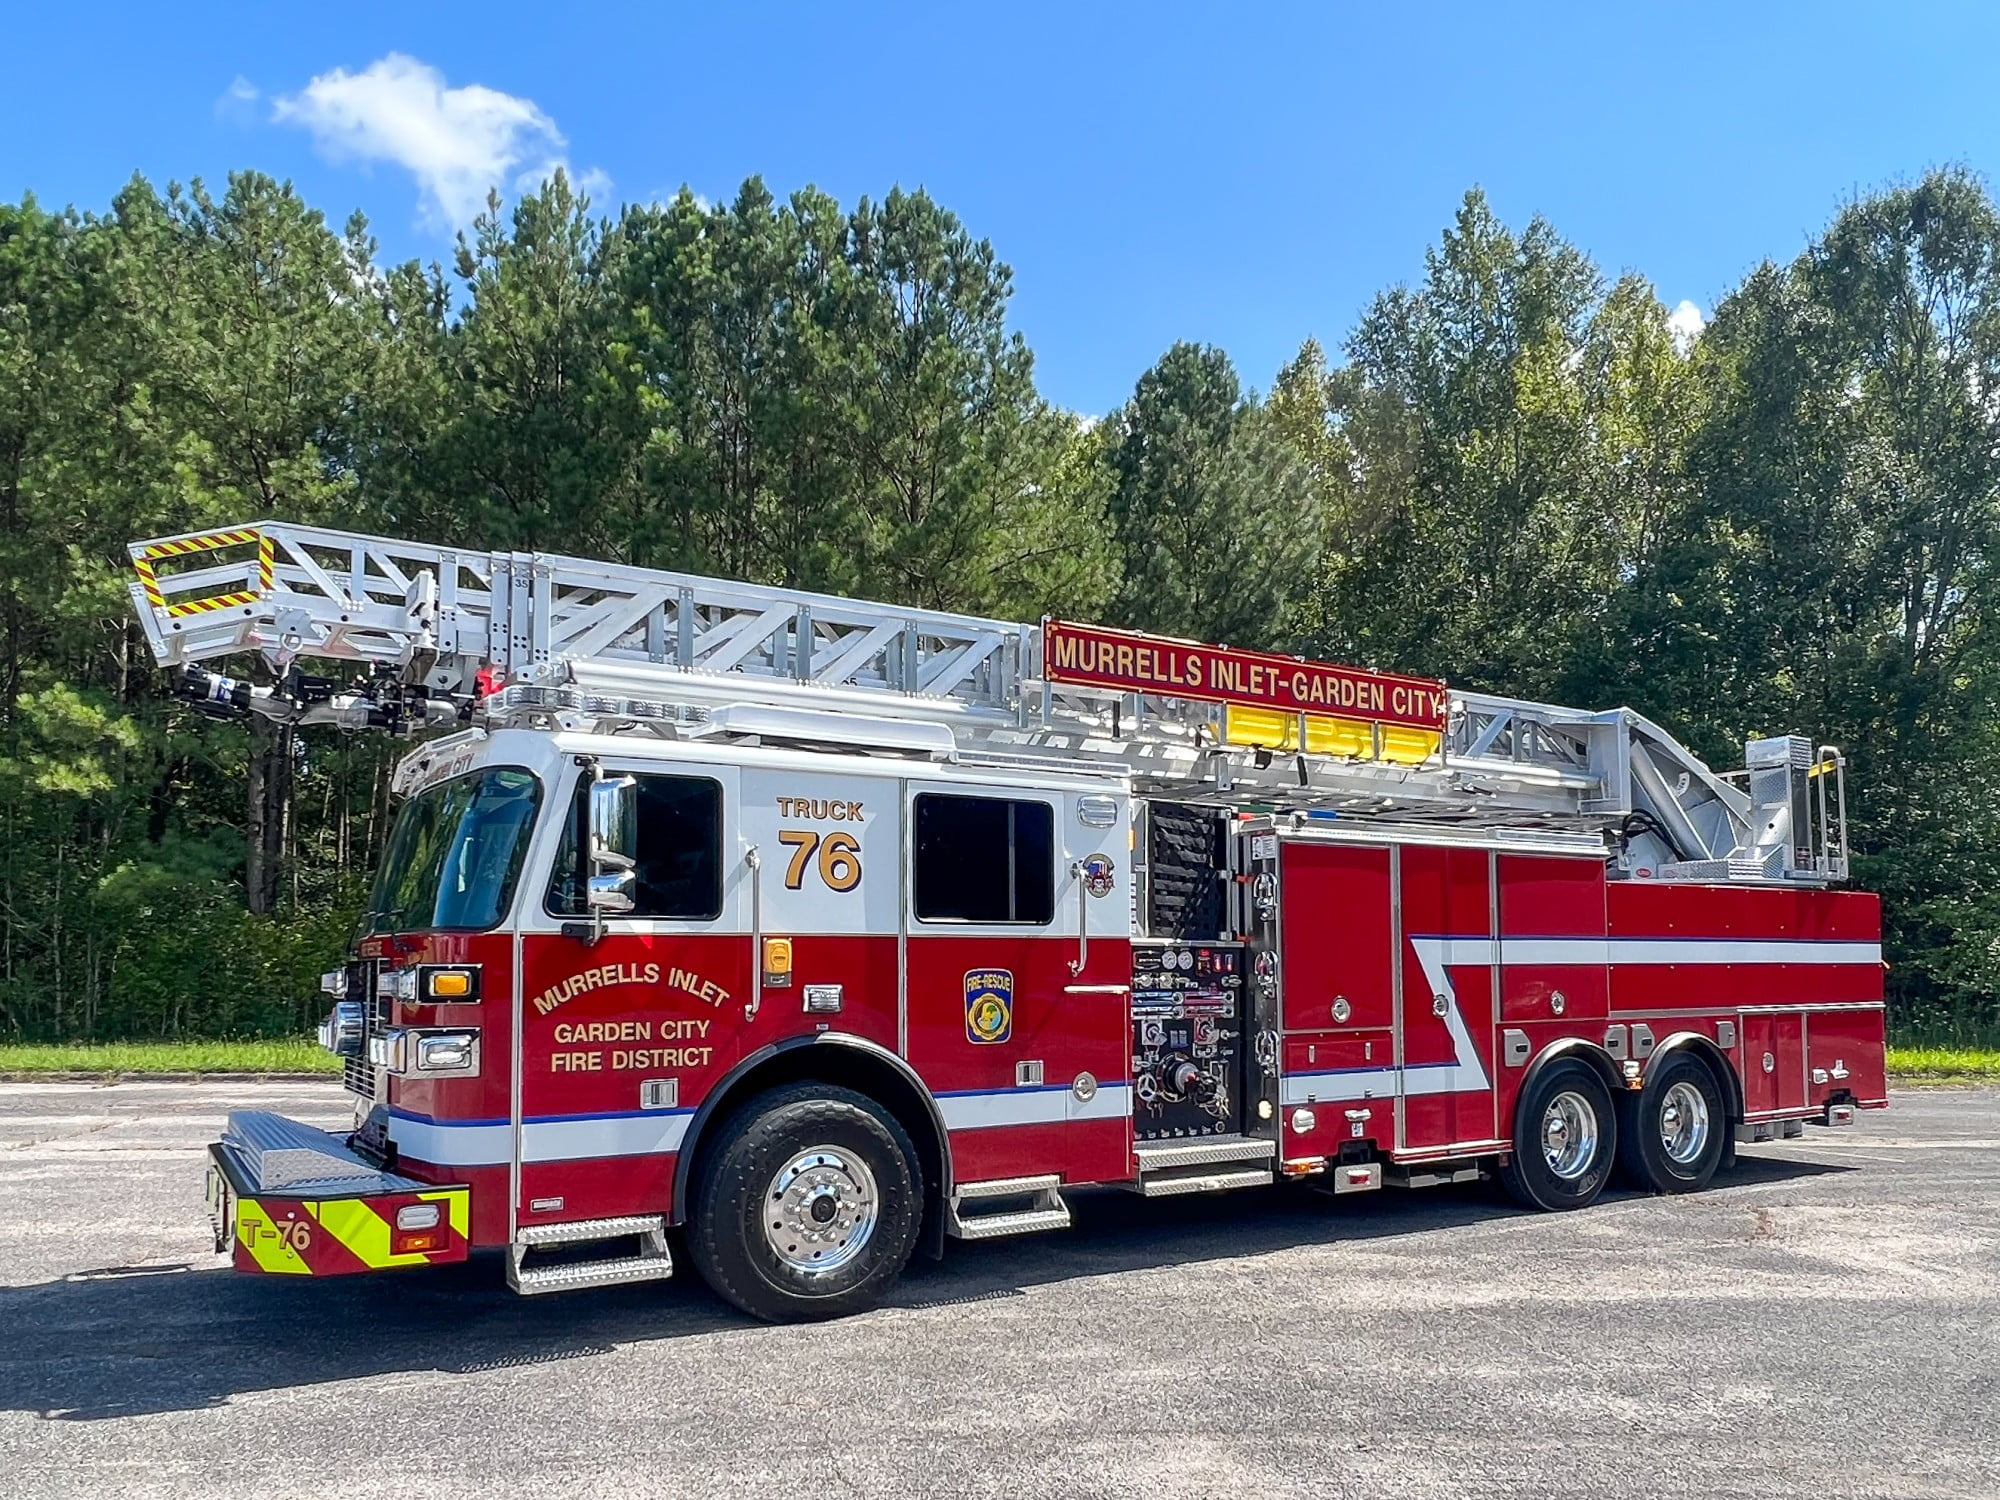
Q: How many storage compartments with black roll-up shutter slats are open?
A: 0